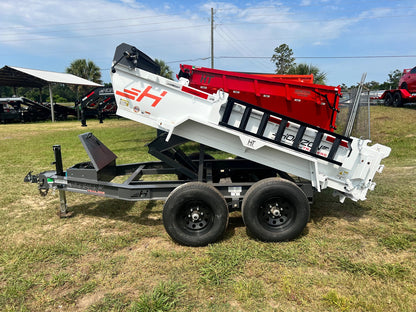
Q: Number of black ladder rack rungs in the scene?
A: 7